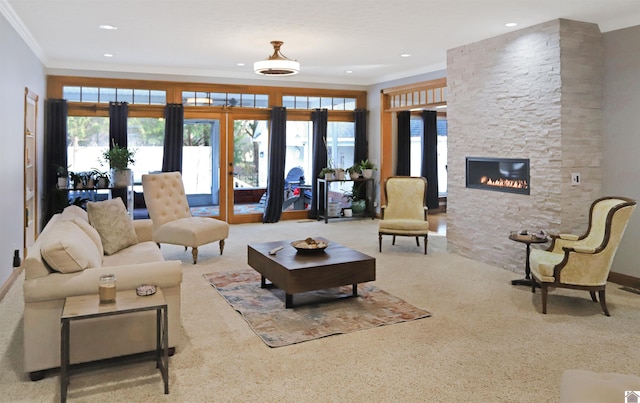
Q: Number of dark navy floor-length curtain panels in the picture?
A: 8